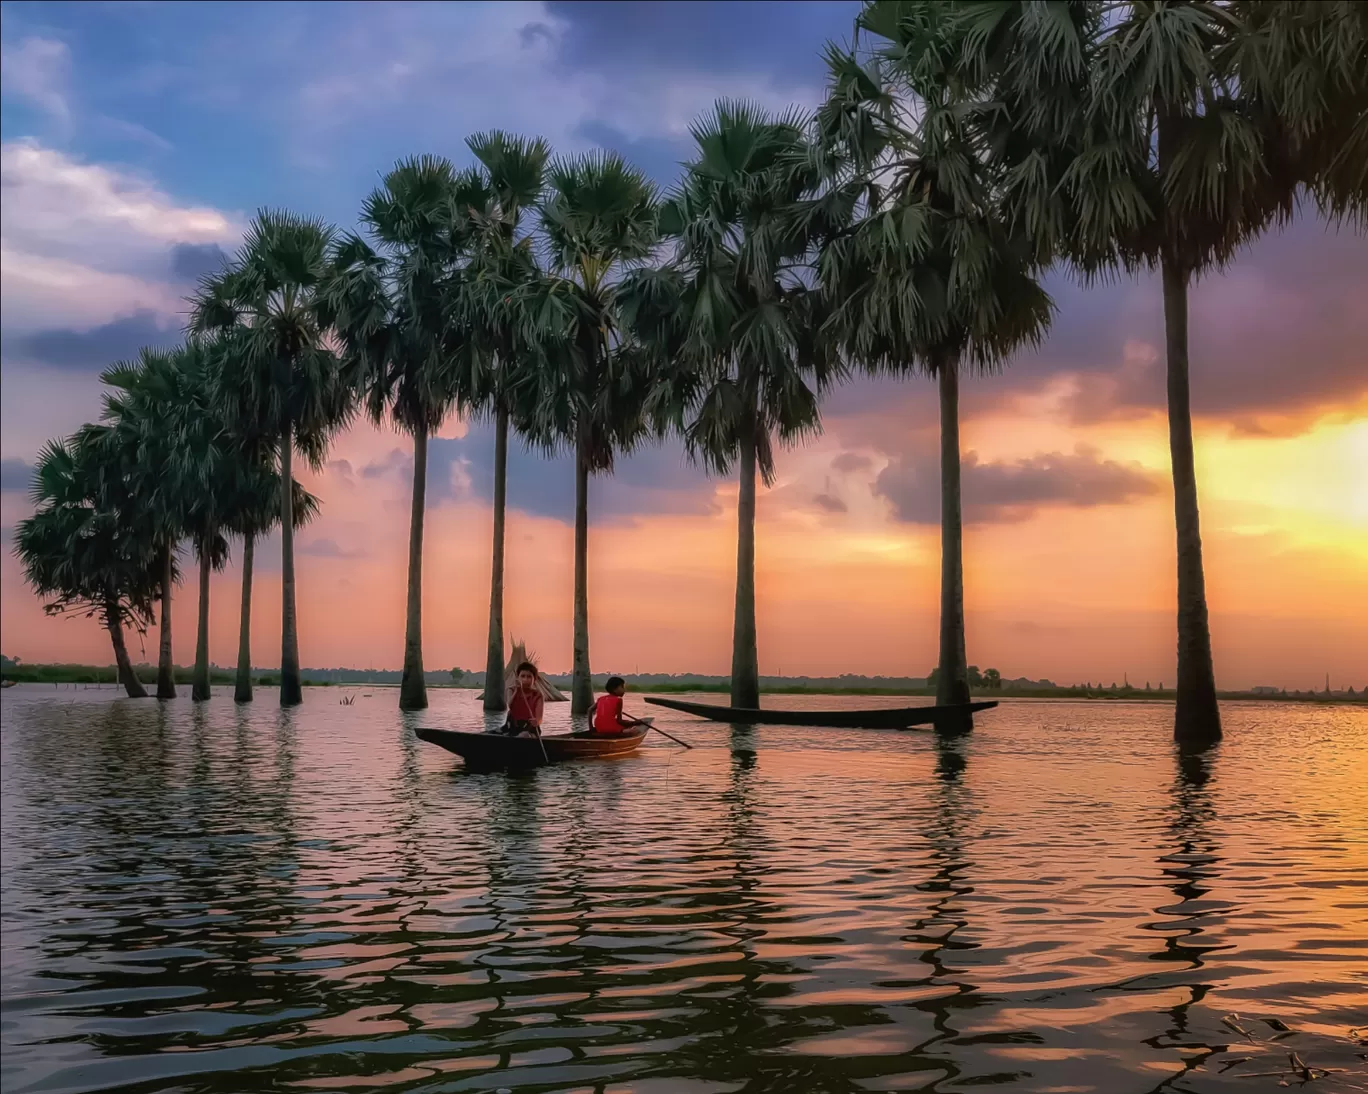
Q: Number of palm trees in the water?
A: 11